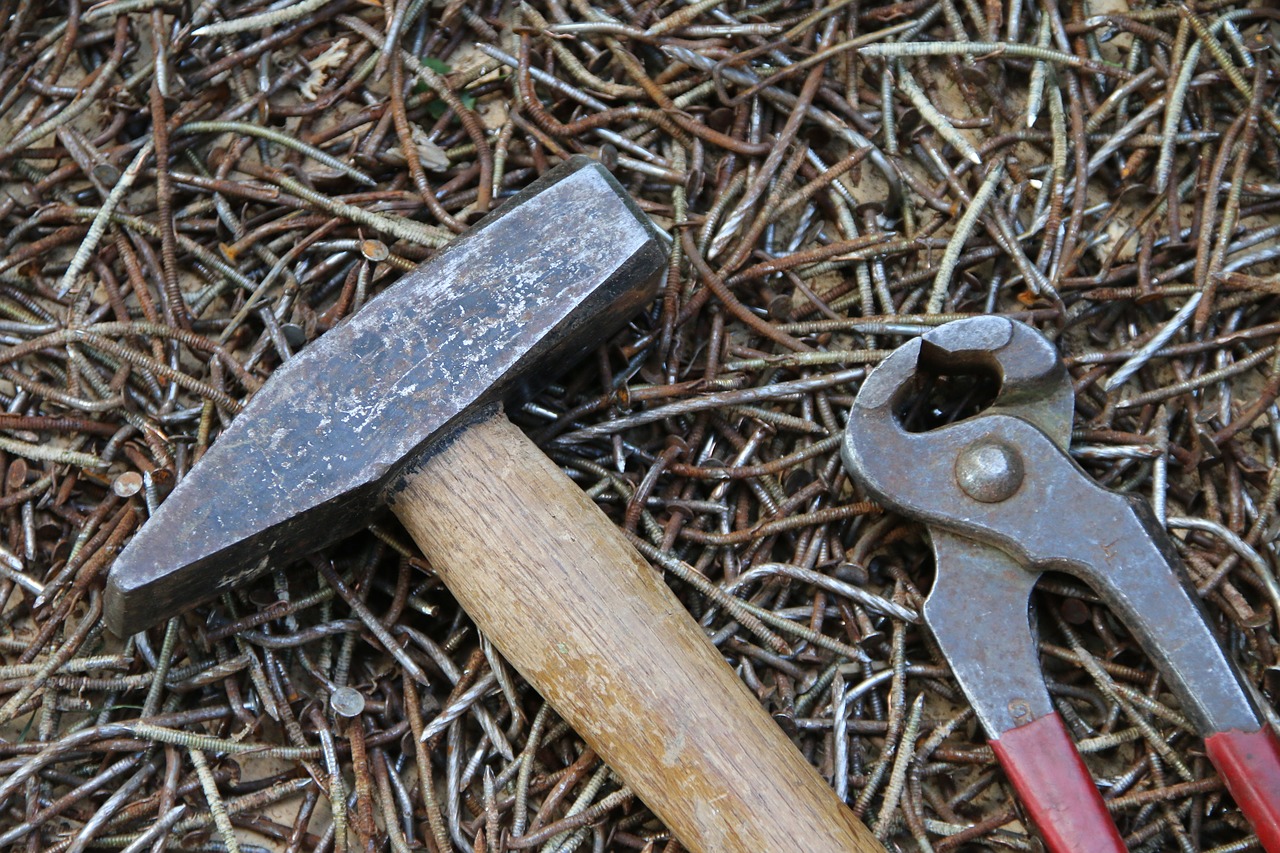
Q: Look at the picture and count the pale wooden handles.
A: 1